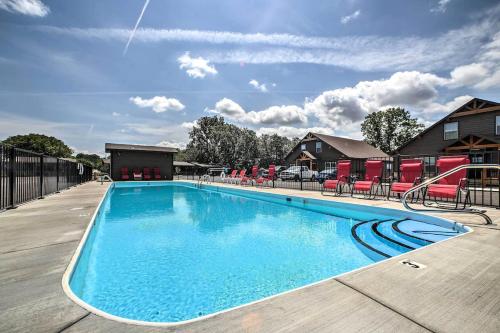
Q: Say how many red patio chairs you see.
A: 12